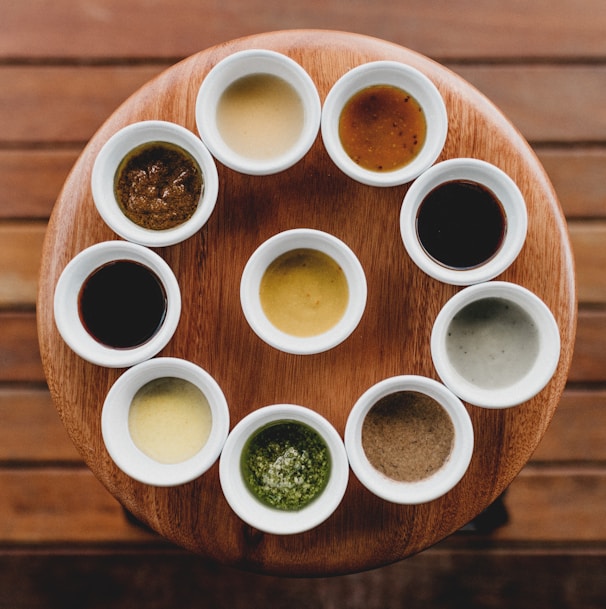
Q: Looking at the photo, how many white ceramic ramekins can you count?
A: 10